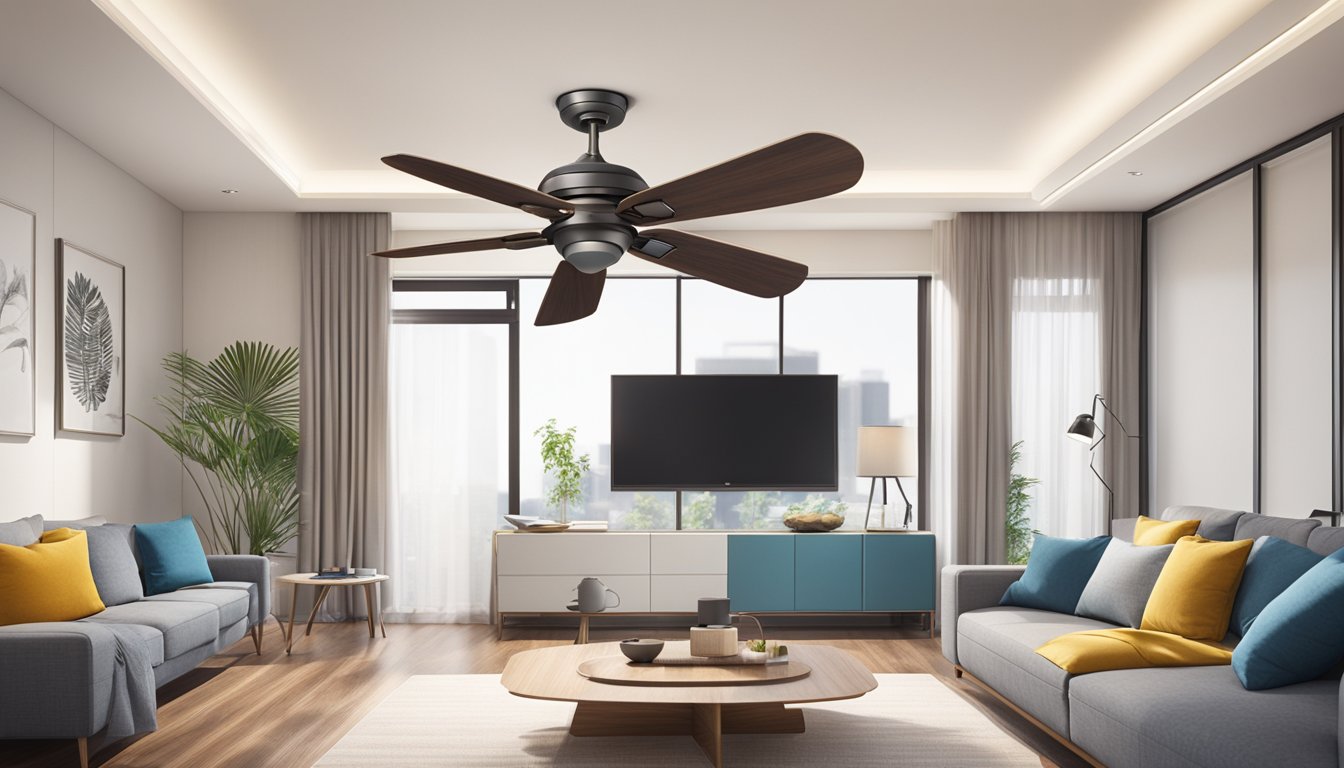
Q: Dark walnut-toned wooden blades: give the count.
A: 5